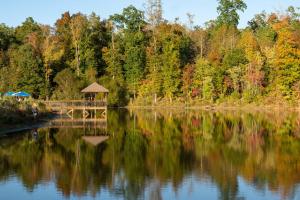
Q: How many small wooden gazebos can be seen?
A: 1